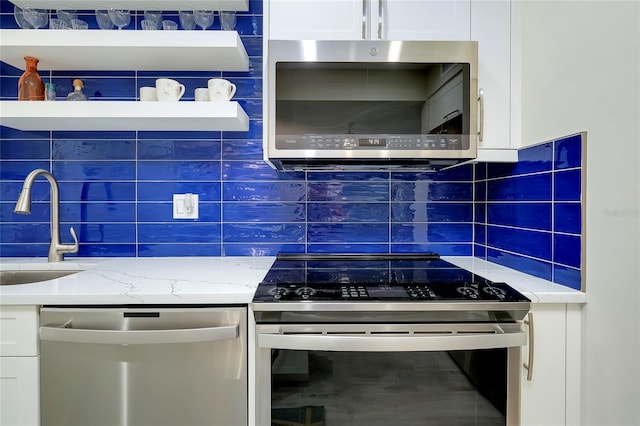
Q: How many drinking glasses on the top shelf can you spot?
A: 13